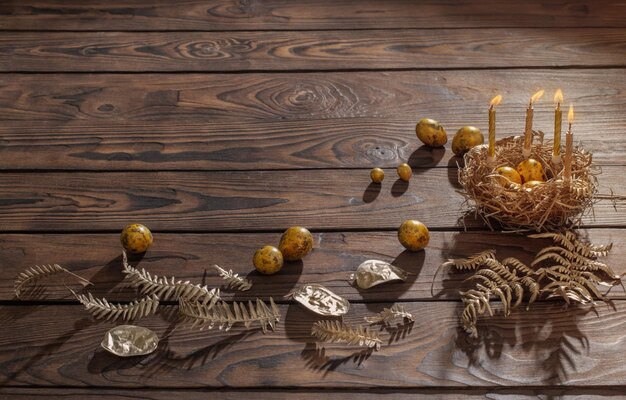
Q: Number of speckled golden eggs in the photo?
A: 11